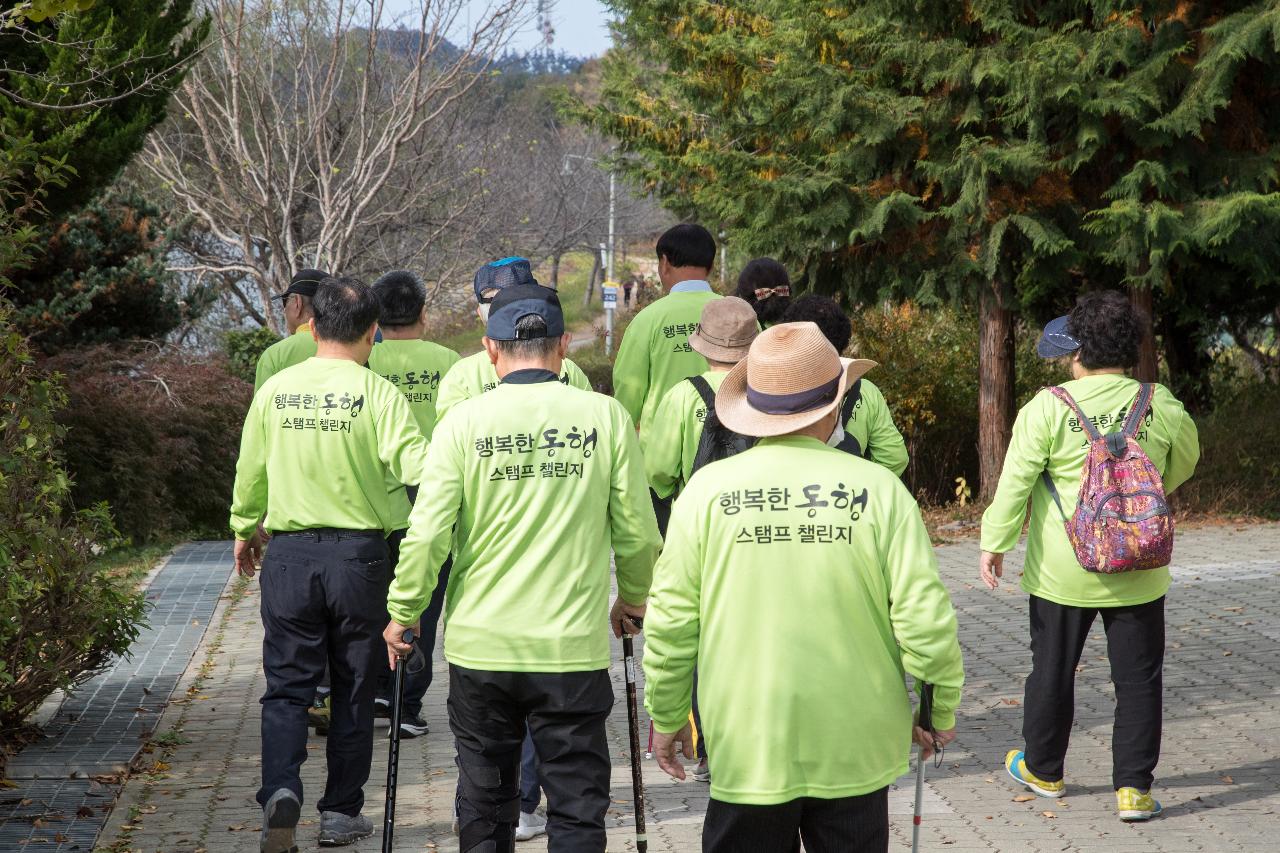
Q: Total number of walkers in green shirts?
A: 11